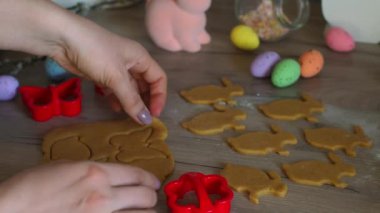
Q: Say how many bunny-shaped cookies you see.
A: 7